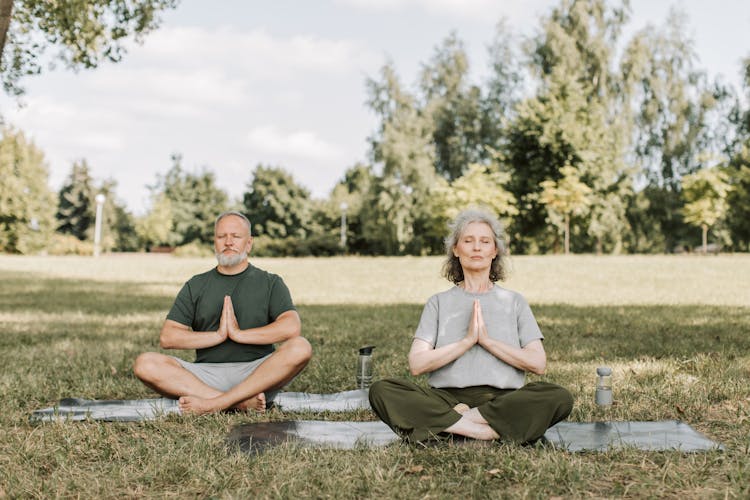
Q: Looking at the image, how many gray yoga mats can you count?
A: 2